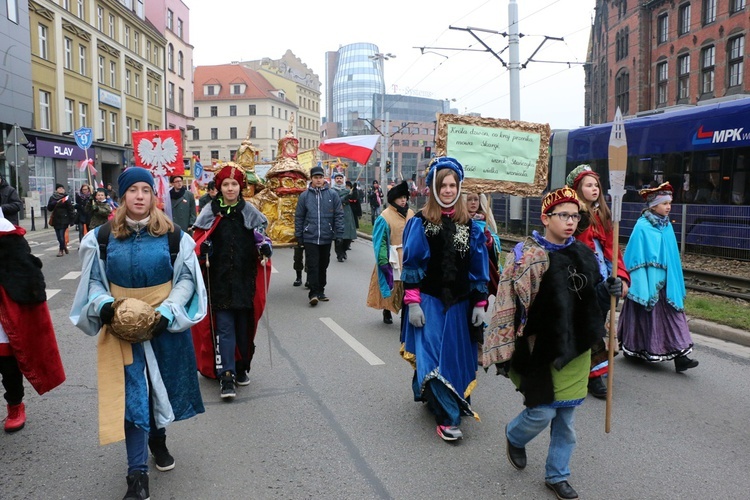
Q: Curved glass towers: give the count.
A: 1